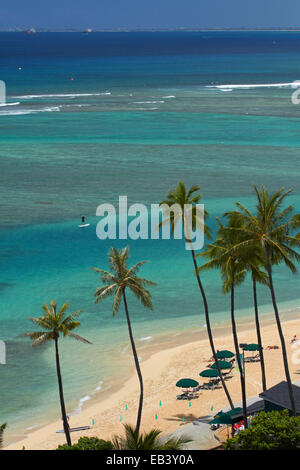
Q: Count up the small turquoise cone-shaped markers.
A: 8